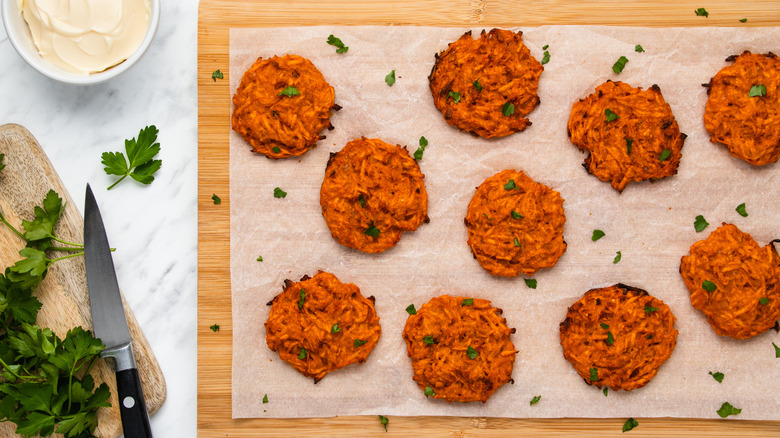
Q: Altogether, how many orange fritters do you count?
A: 10